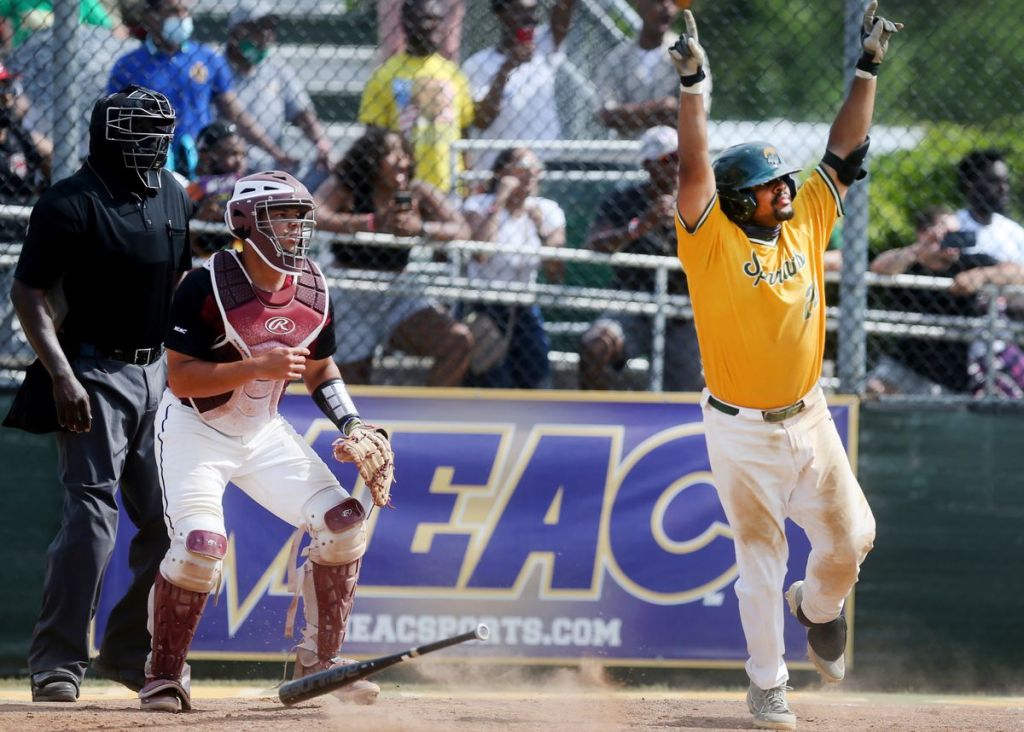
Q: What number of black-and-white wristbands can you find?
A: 3